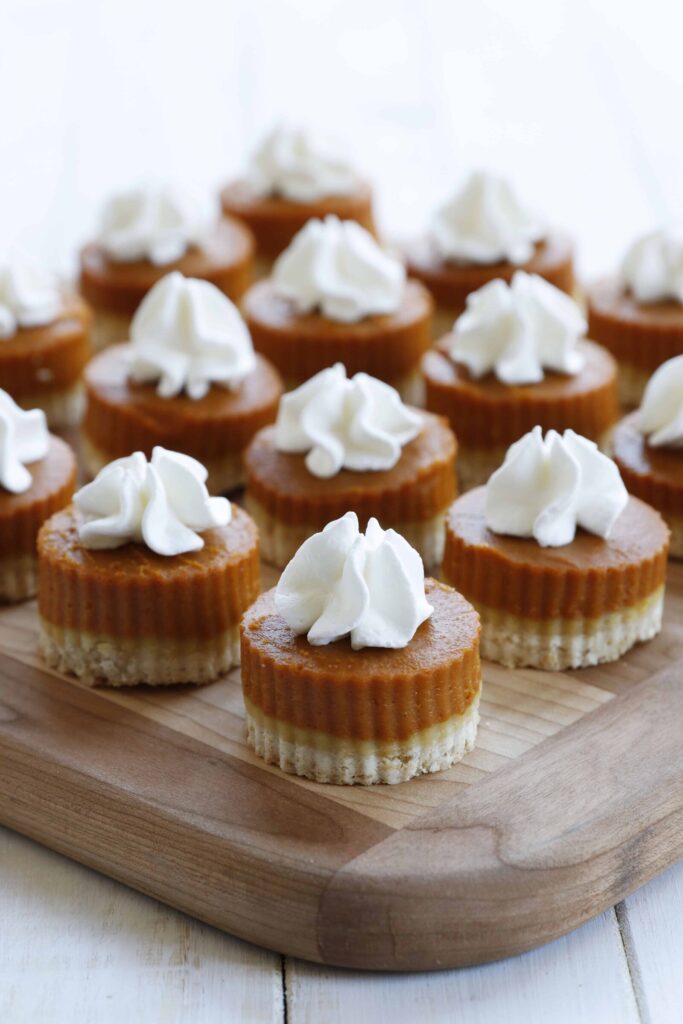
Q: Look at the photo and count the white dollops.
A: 14